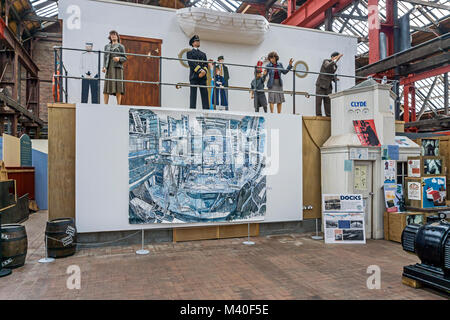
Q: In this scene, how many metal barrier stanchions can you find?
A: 4